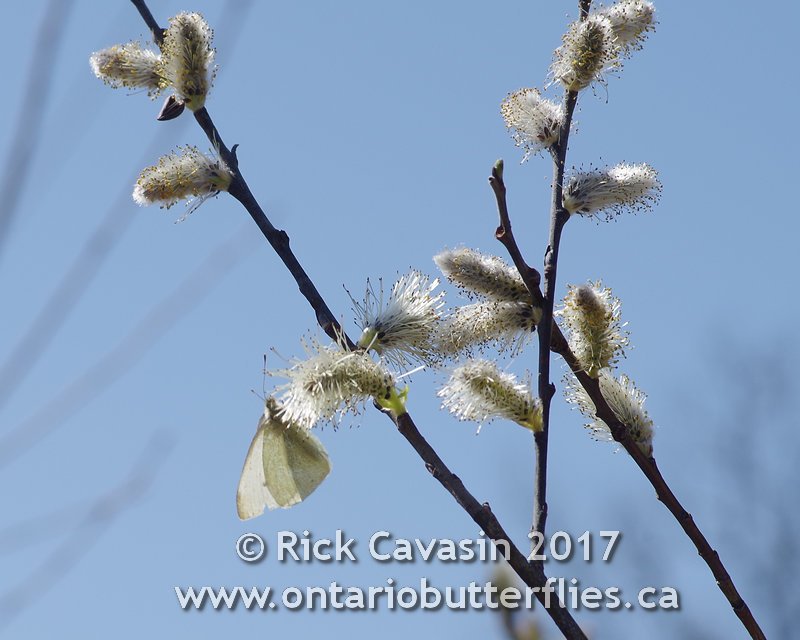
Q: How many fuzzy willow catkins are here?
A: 14